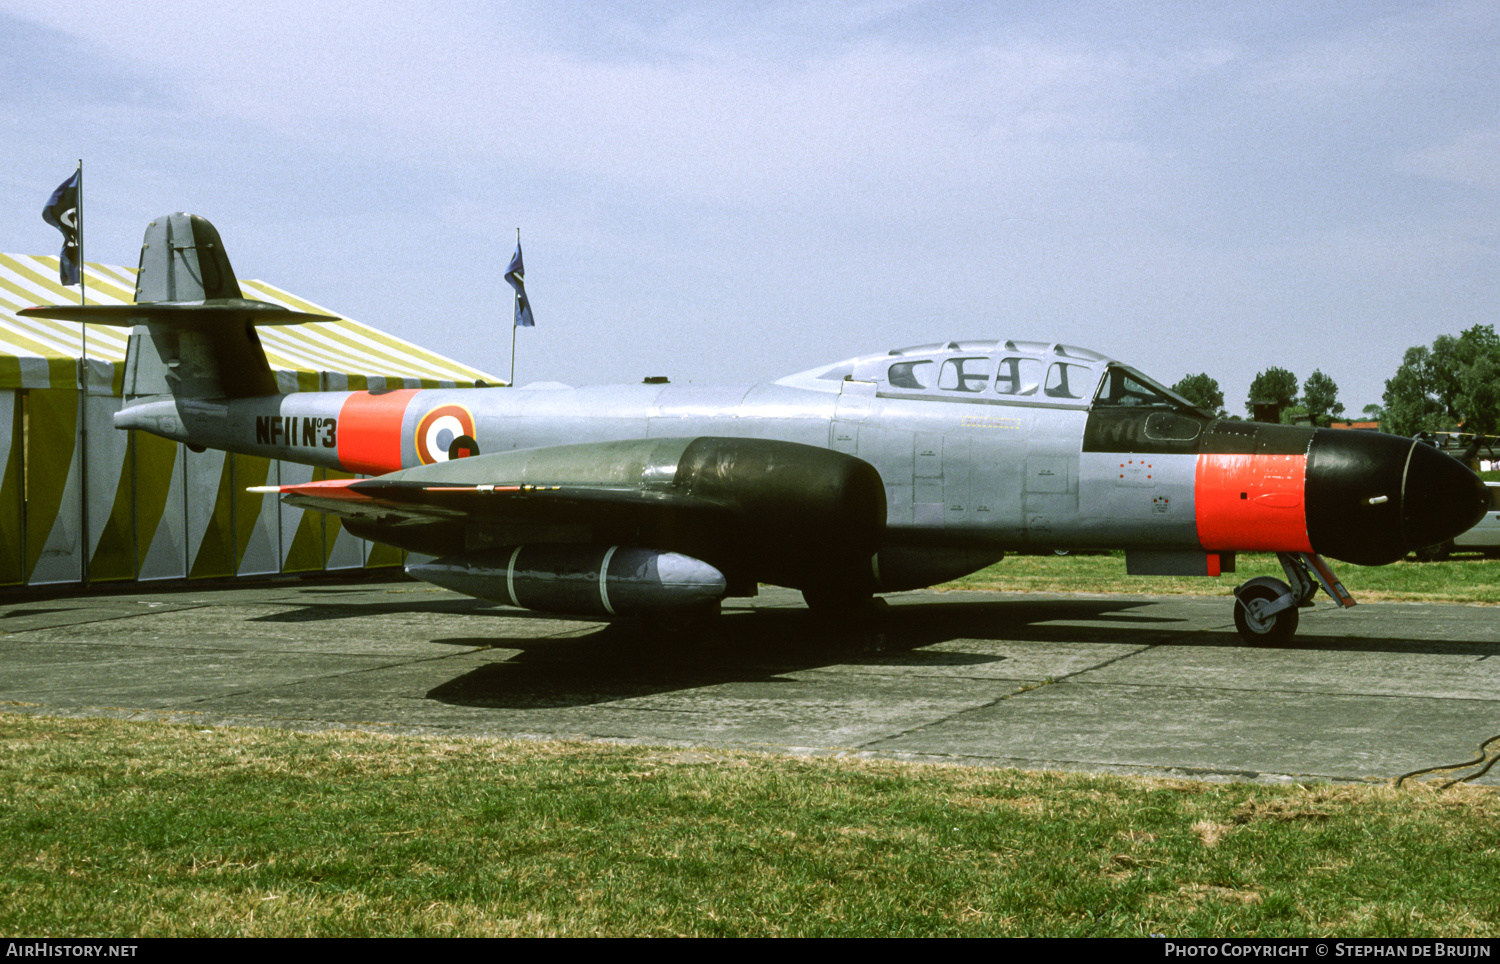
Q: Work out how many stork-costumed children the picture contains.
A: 0